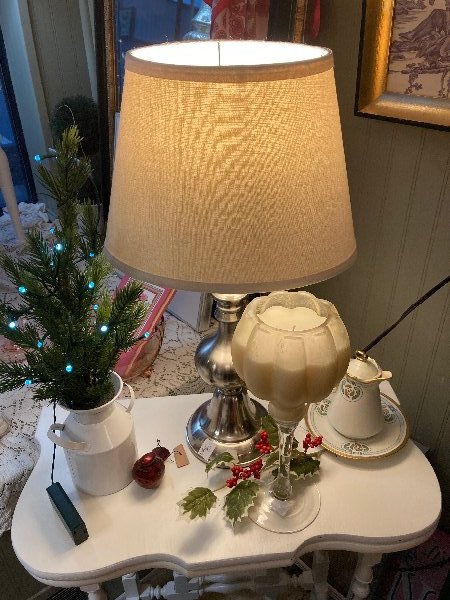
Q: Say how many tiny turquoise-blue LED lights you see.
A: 13